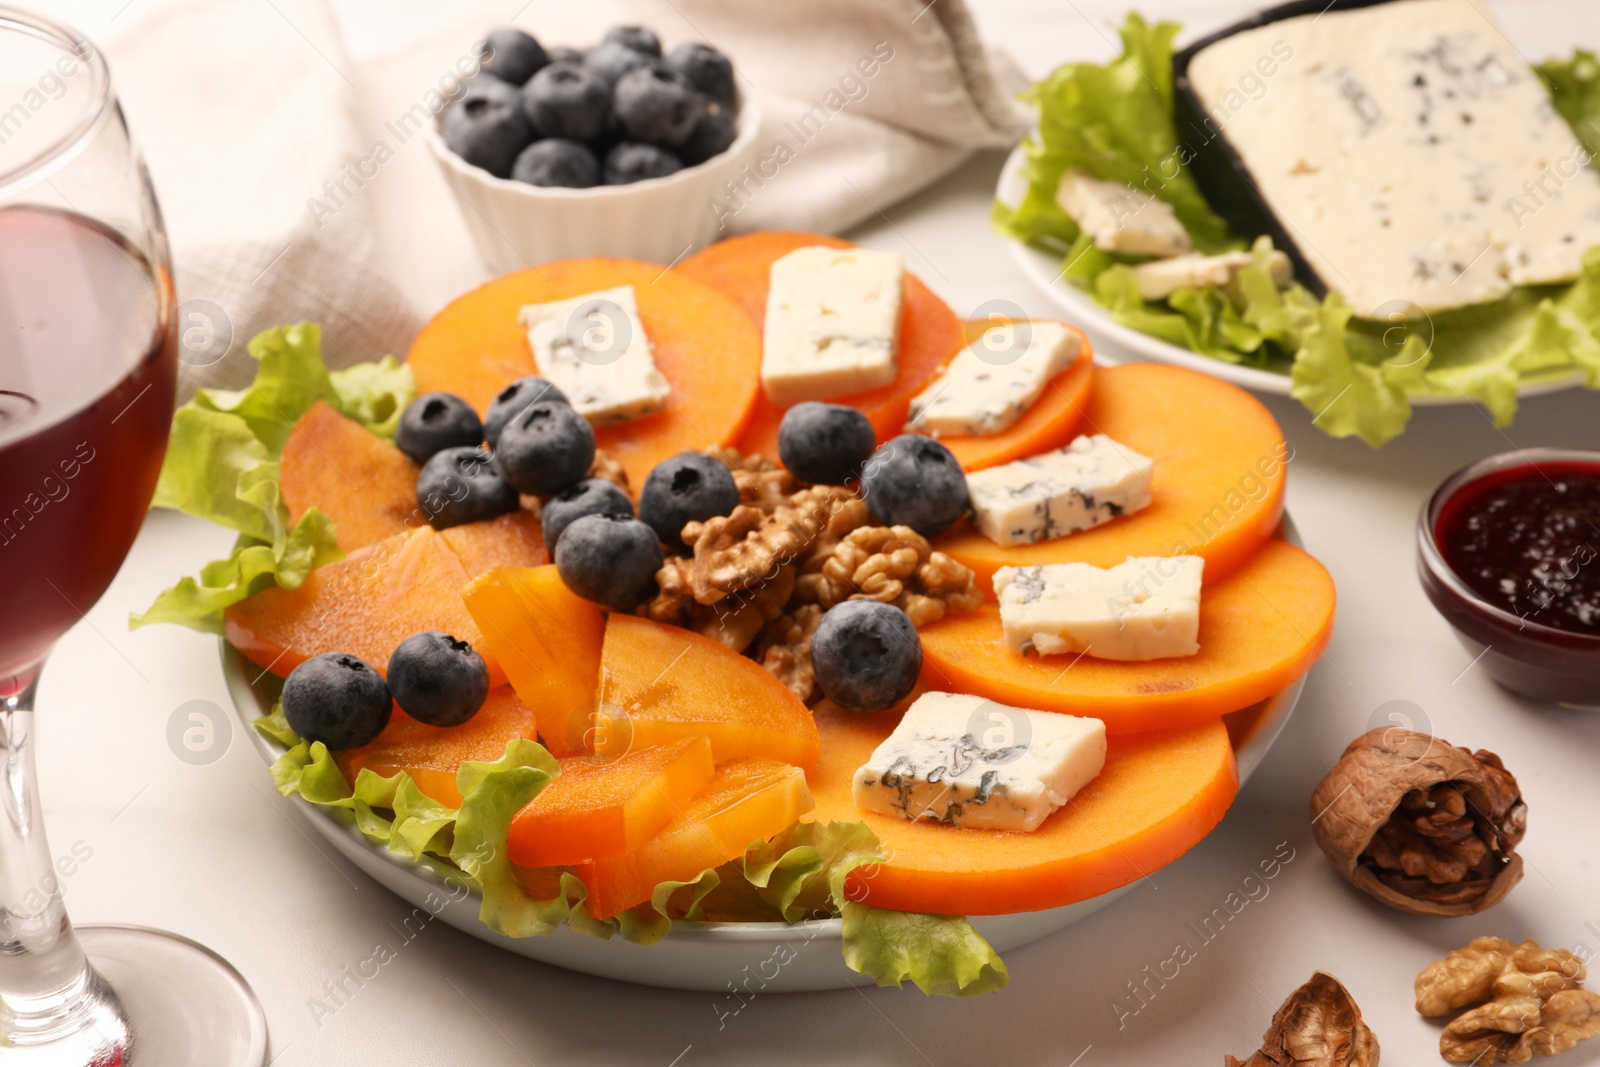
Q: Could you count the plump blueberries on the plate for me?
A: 12